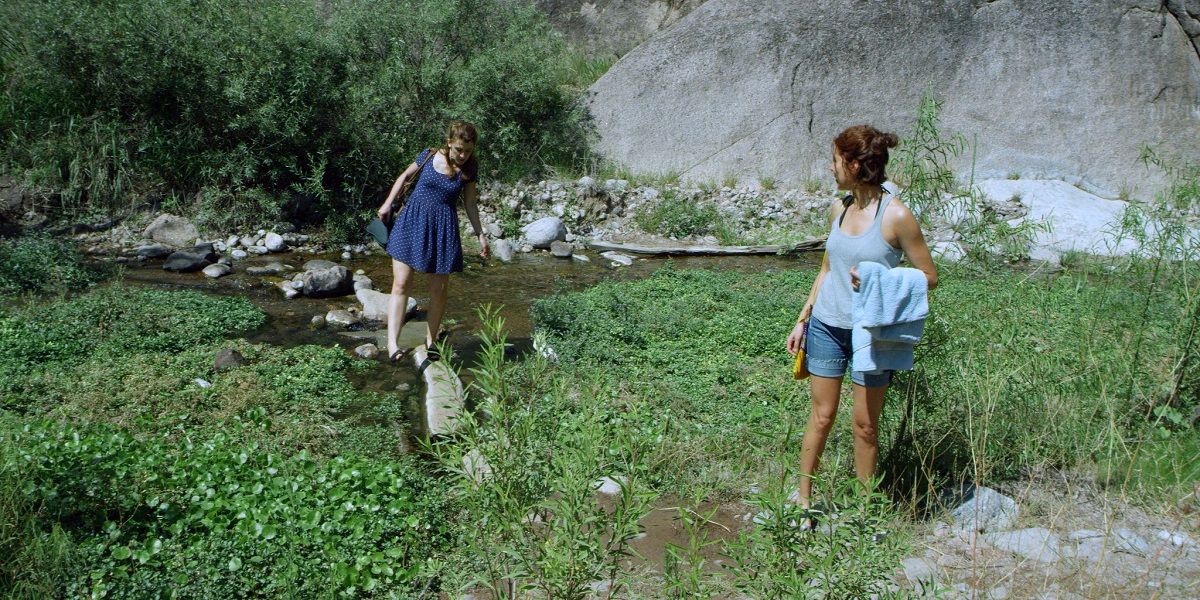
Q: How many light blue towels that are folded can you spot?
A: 1